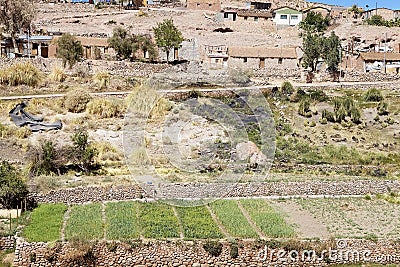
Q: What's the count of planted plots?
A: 7